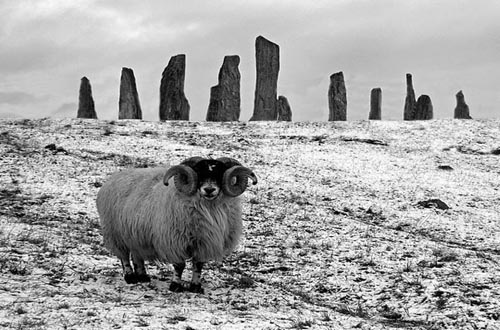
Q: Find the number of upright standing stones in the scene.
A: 11